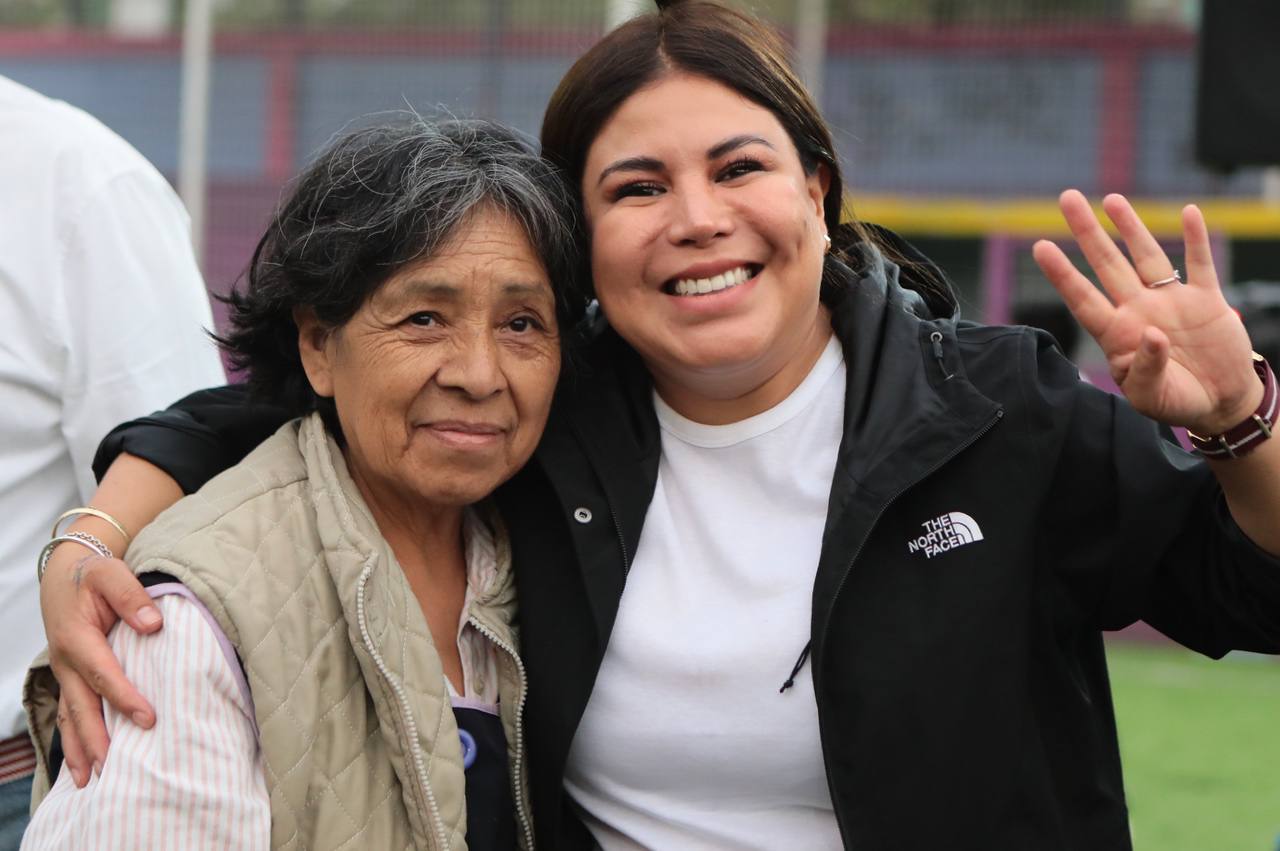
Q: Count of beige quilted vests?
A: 1